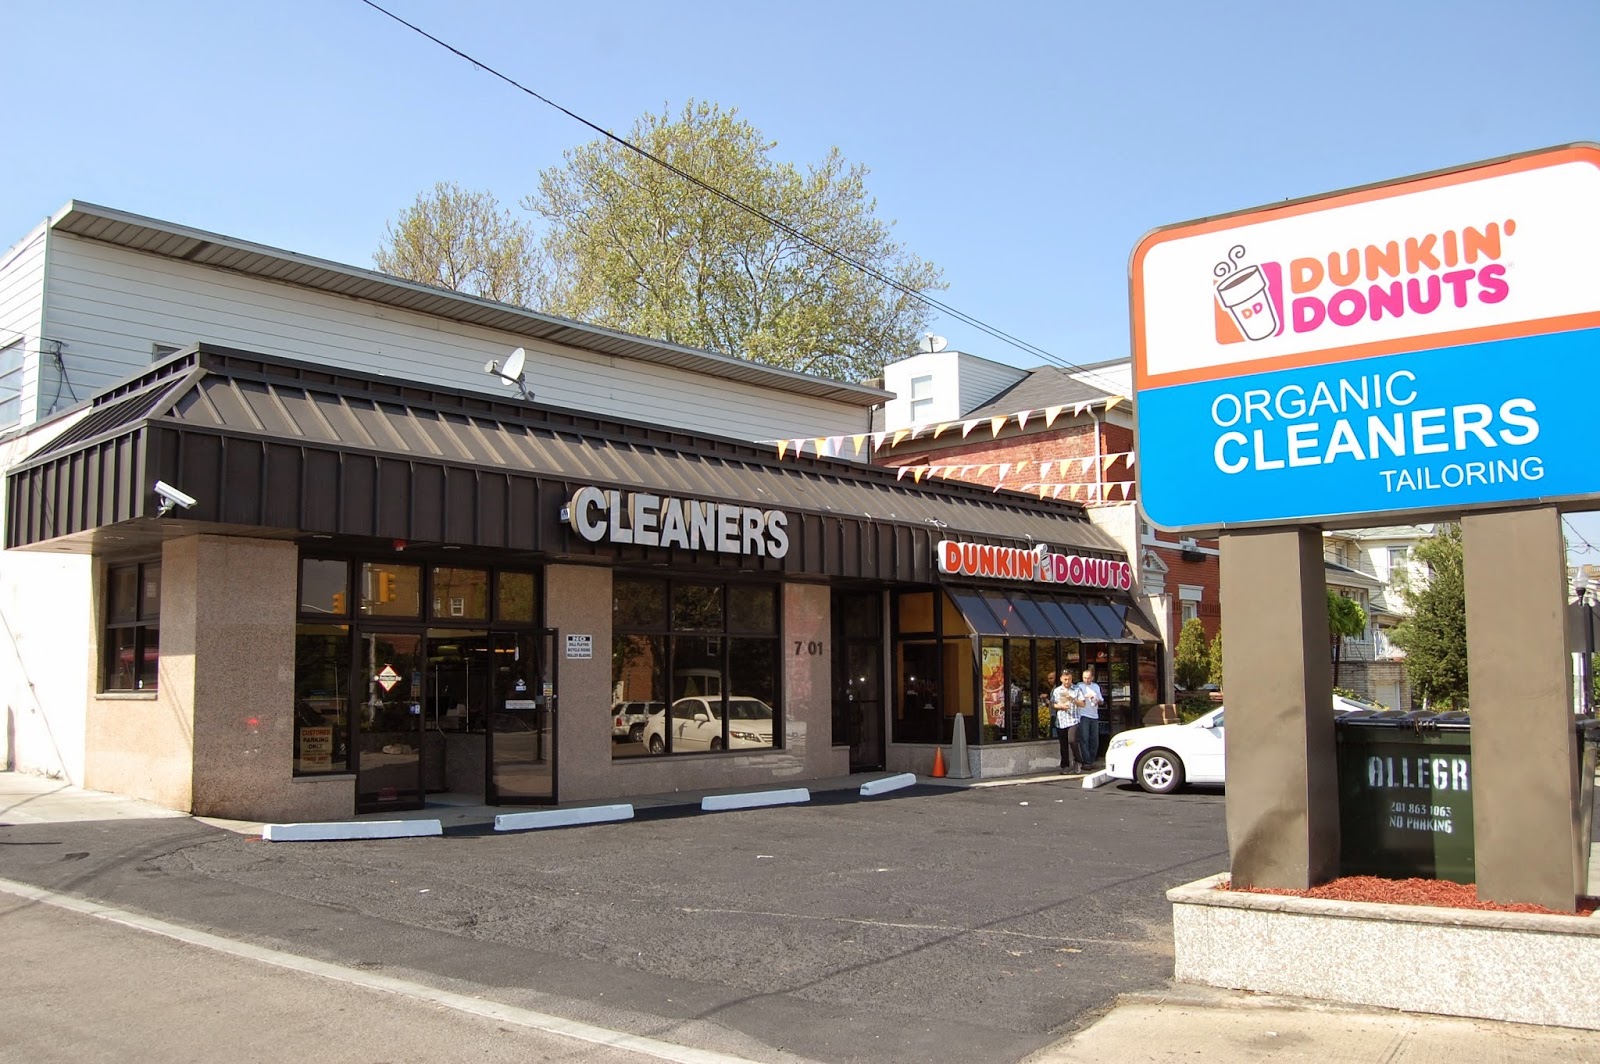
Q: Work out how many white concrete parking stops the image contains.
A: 5